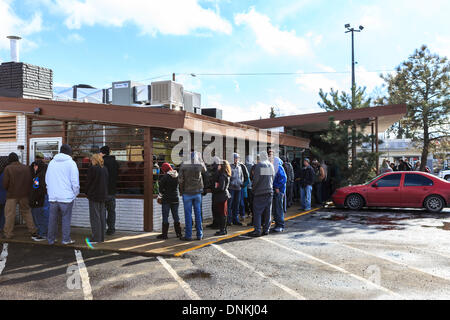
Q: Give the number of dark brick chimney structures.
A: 1